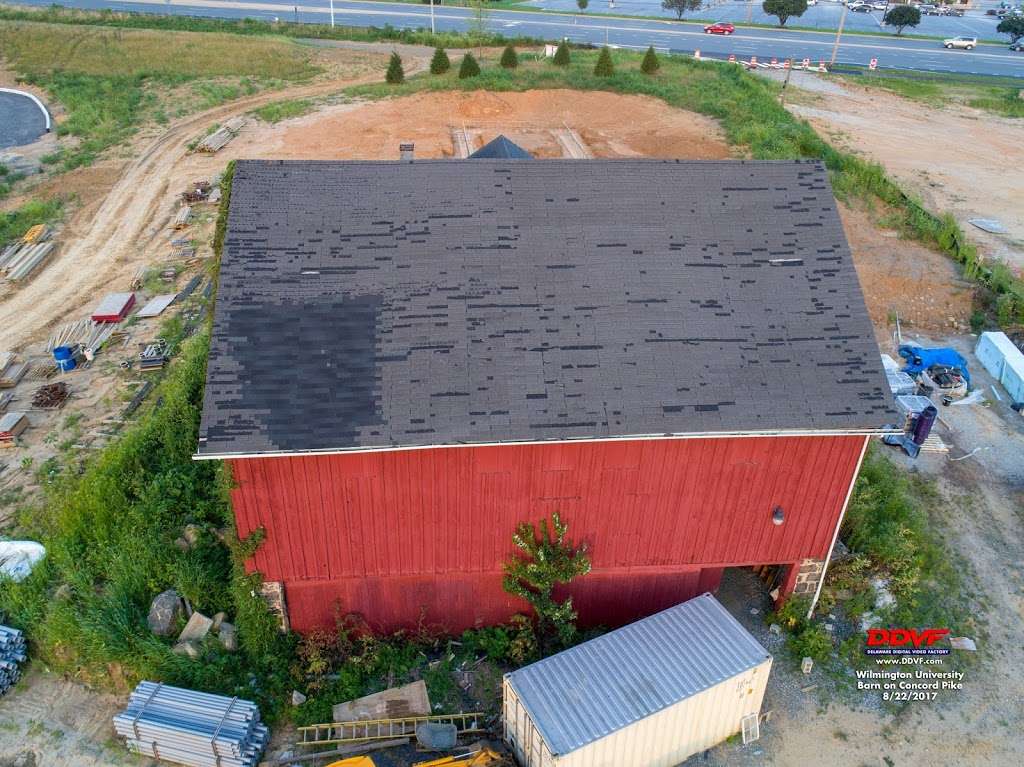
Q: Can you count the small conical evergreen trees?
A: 7